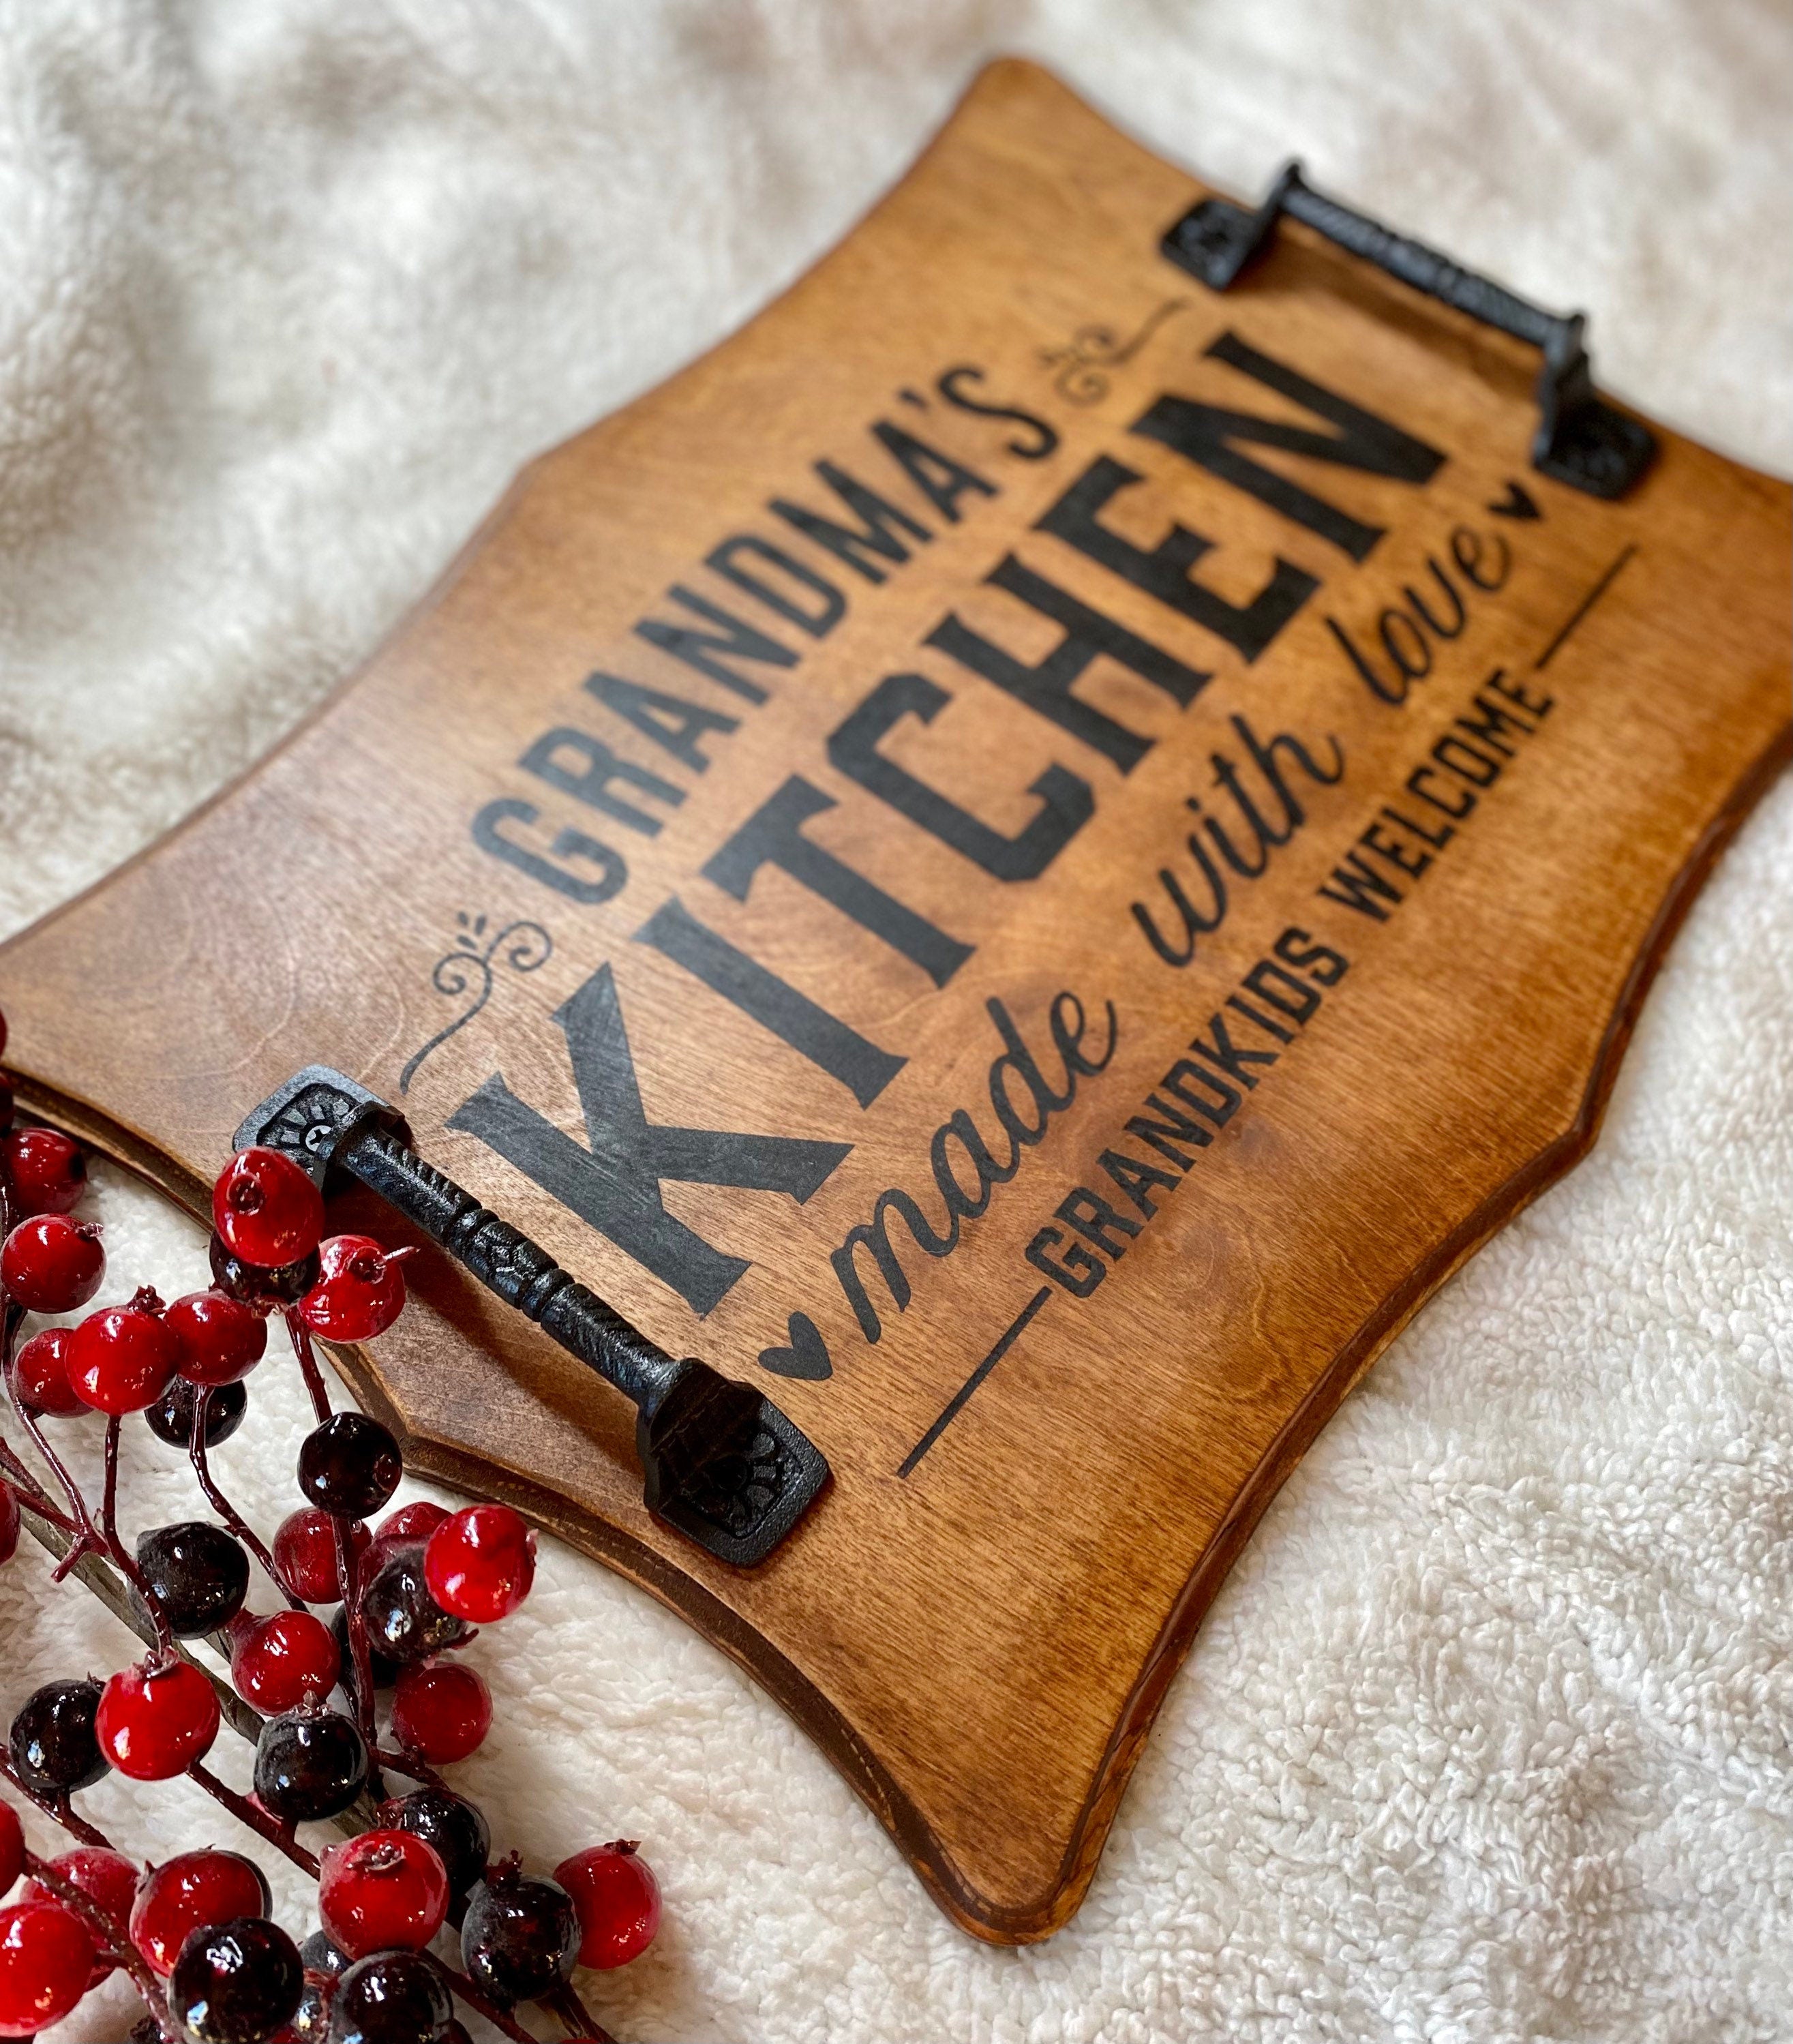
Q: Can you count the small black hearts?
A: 2